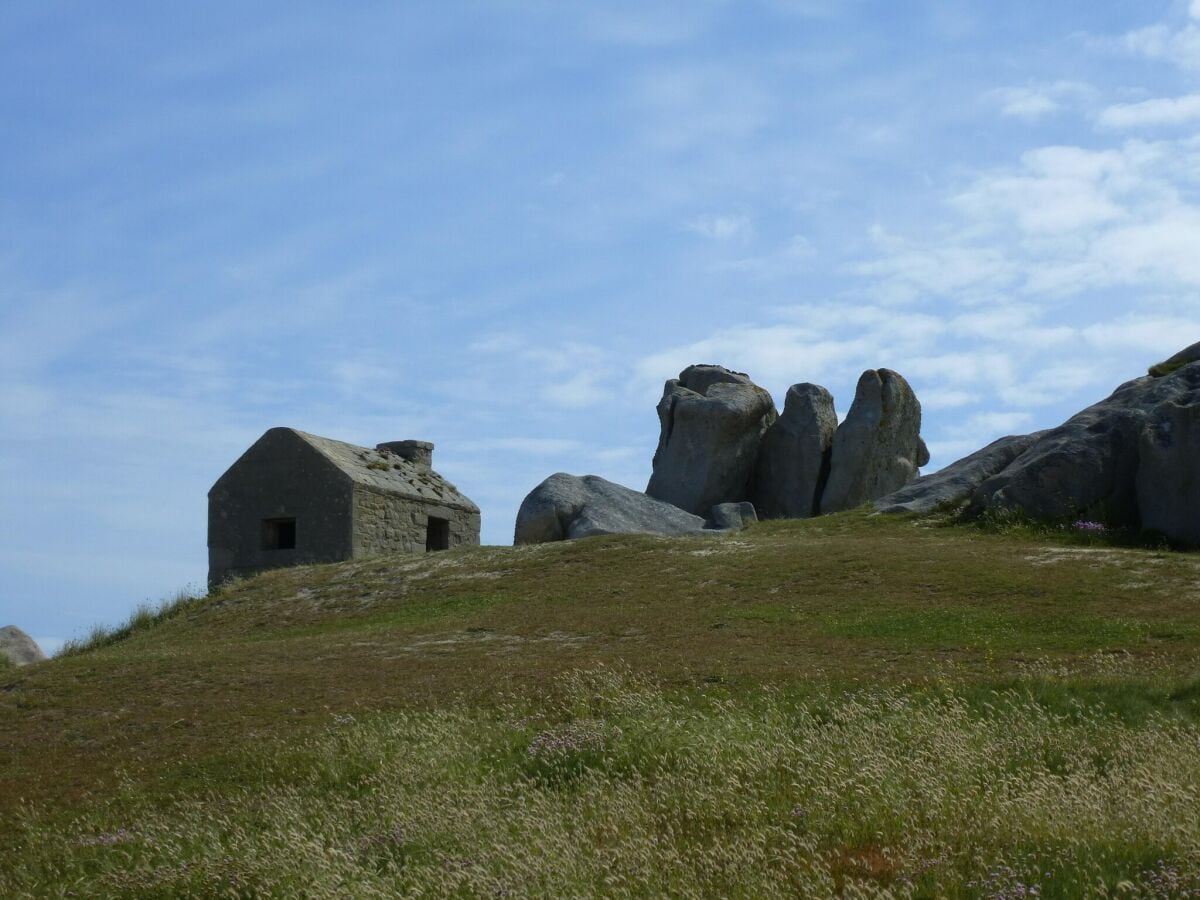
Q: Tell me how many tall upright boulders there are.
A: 3